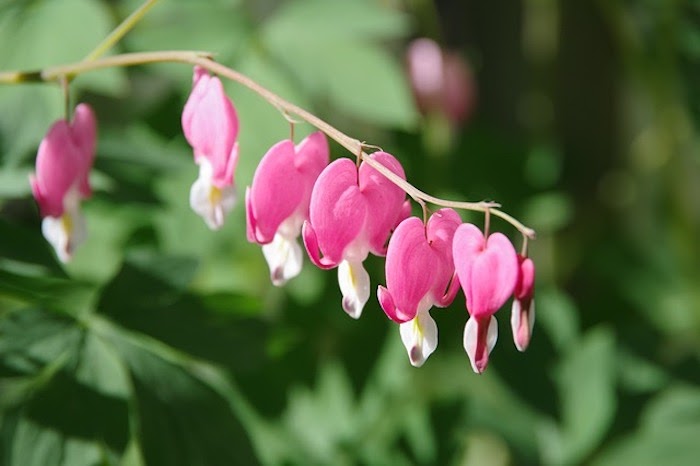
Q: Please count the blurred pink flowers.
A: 1